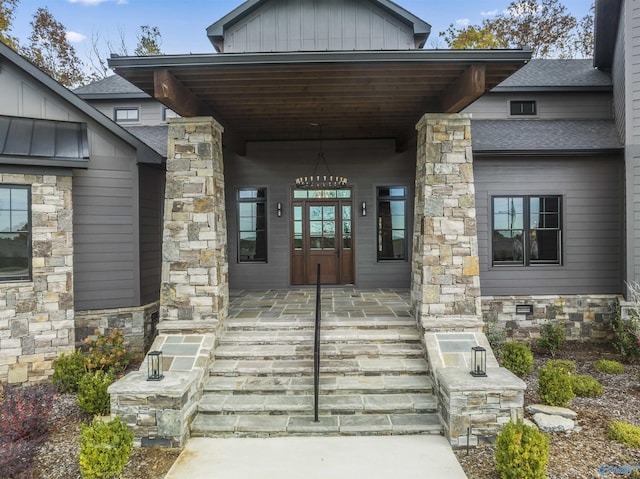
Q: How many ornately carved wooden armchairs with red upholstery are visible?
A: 0